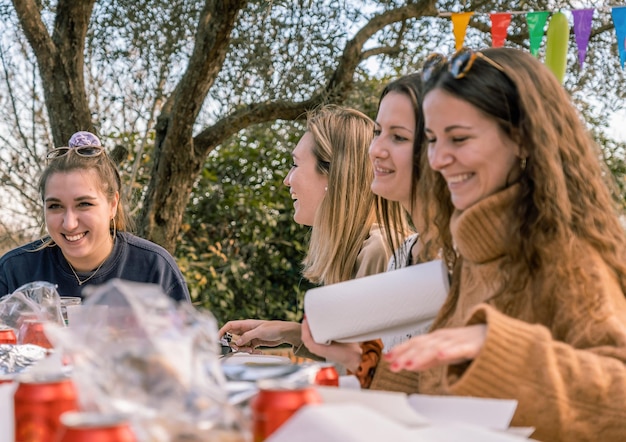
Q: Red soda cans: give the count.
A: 6